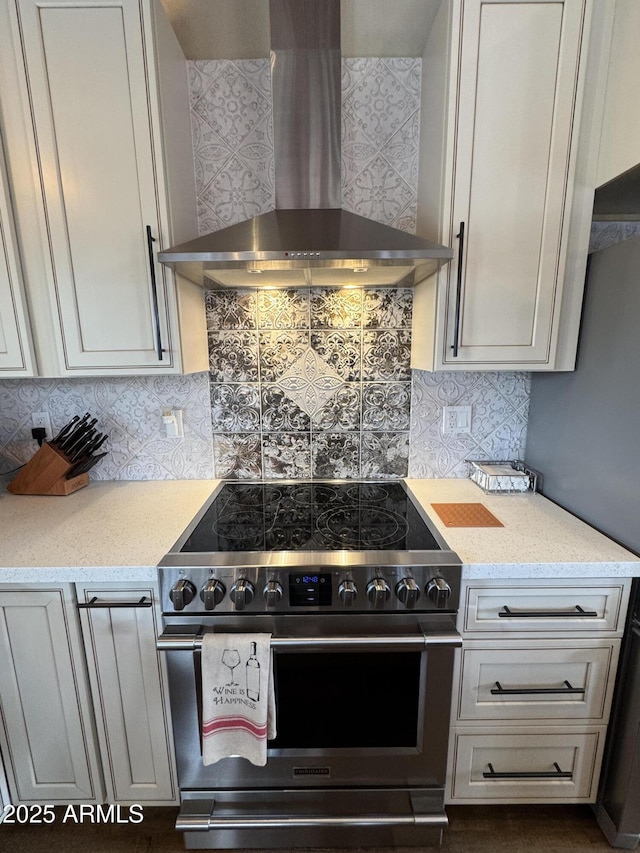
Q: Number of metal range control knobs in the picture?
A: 8